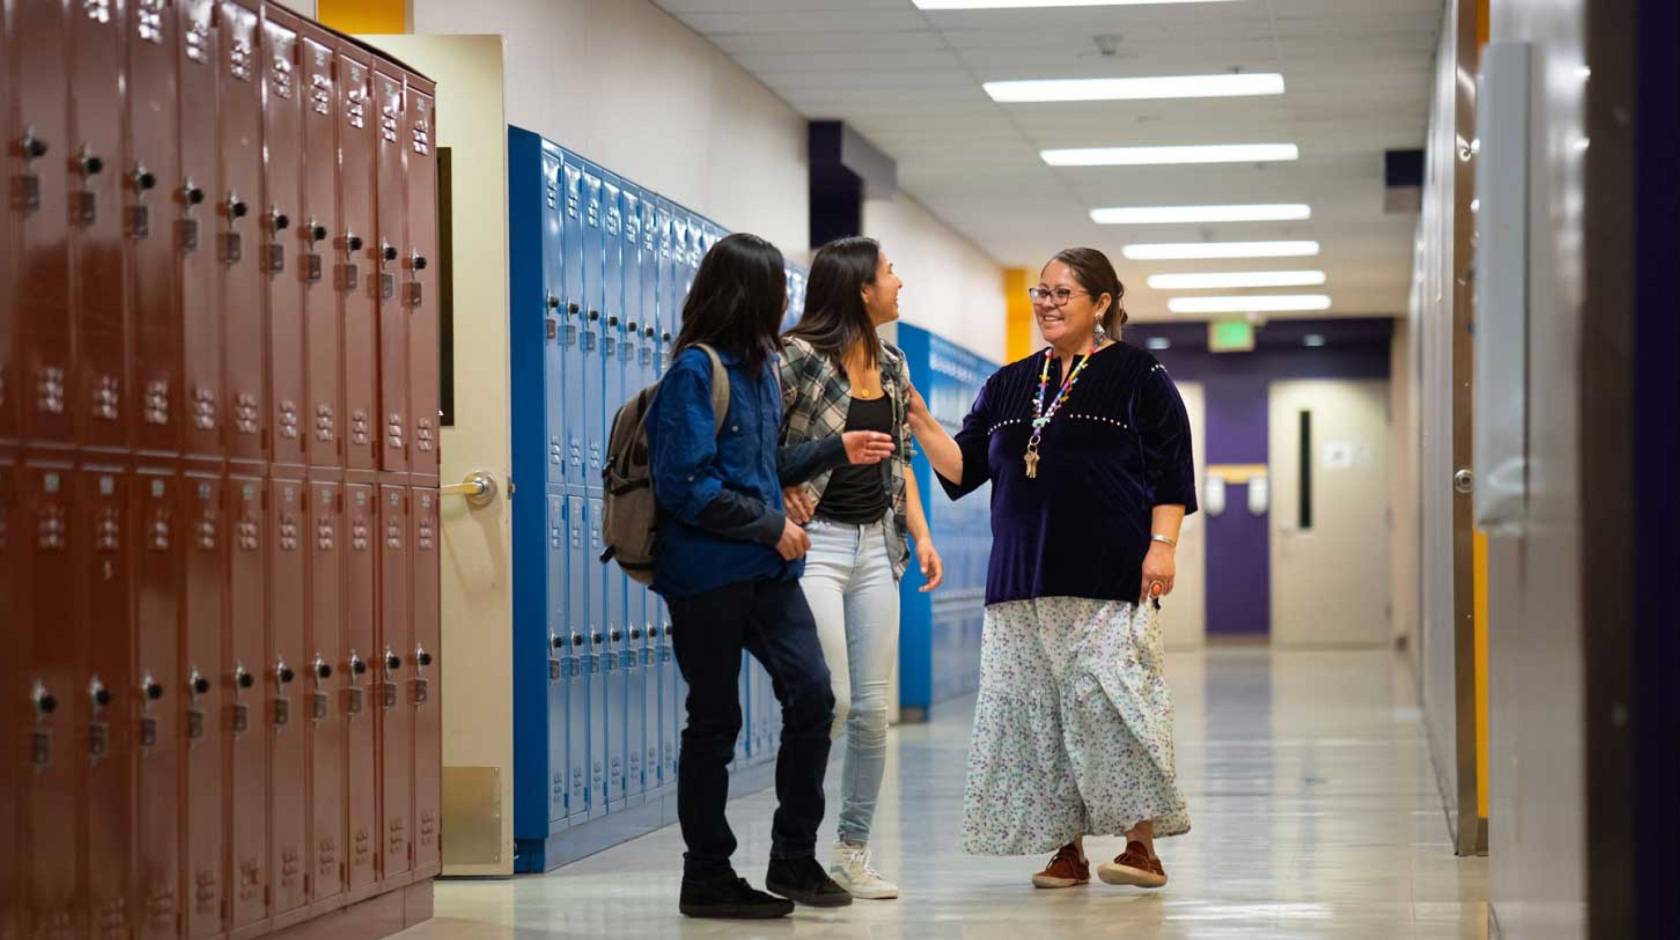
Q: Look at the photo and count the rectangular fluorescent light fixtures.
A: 7